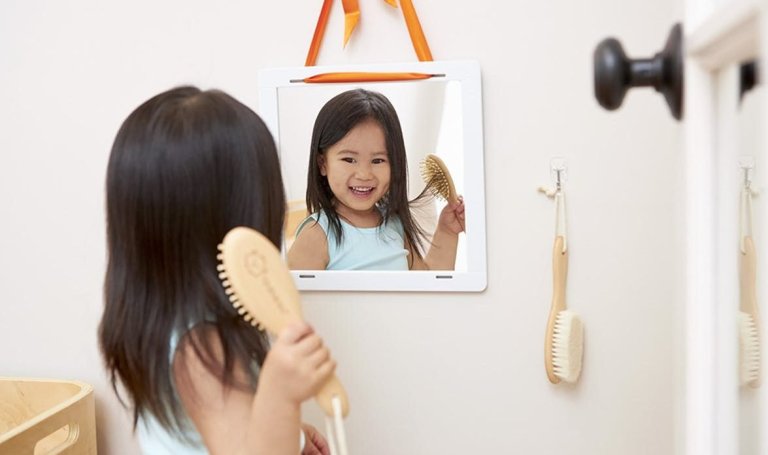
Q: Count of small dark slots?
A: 4